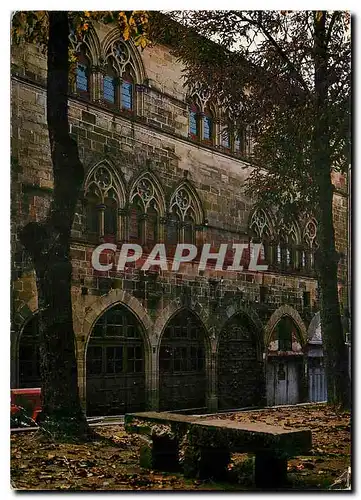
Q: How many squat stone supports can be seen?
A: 3